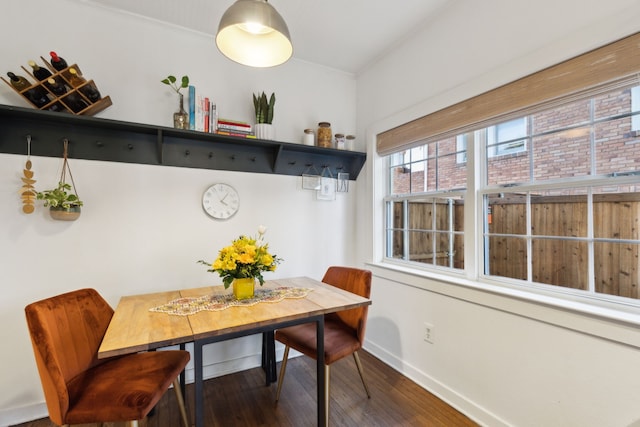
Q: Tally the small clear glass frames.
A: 3